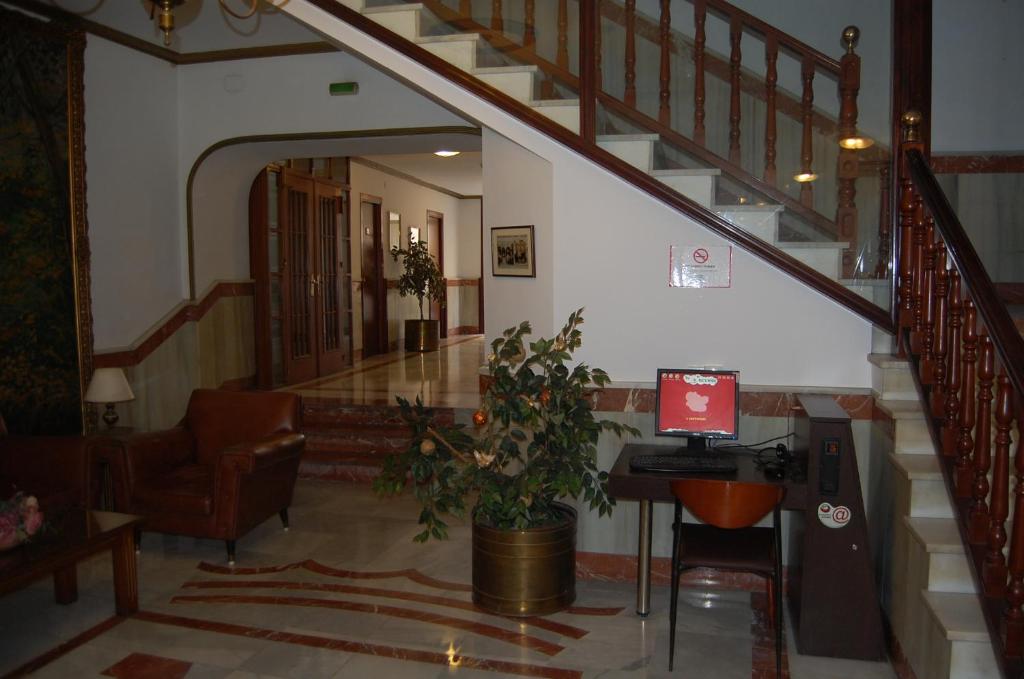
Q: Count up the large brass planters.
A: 2